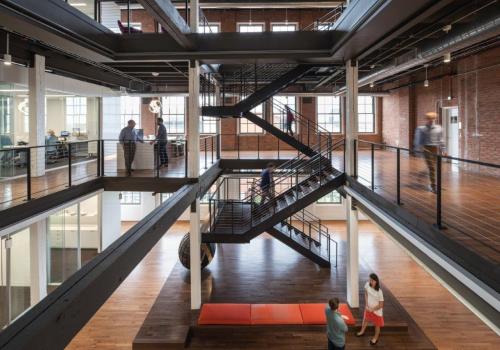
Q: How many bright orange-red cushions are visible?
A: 3